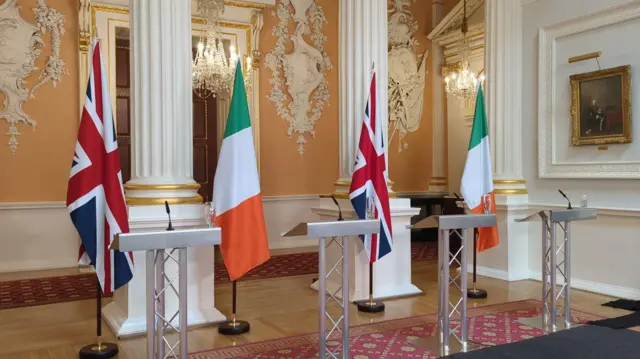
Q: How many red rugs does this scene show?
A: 2